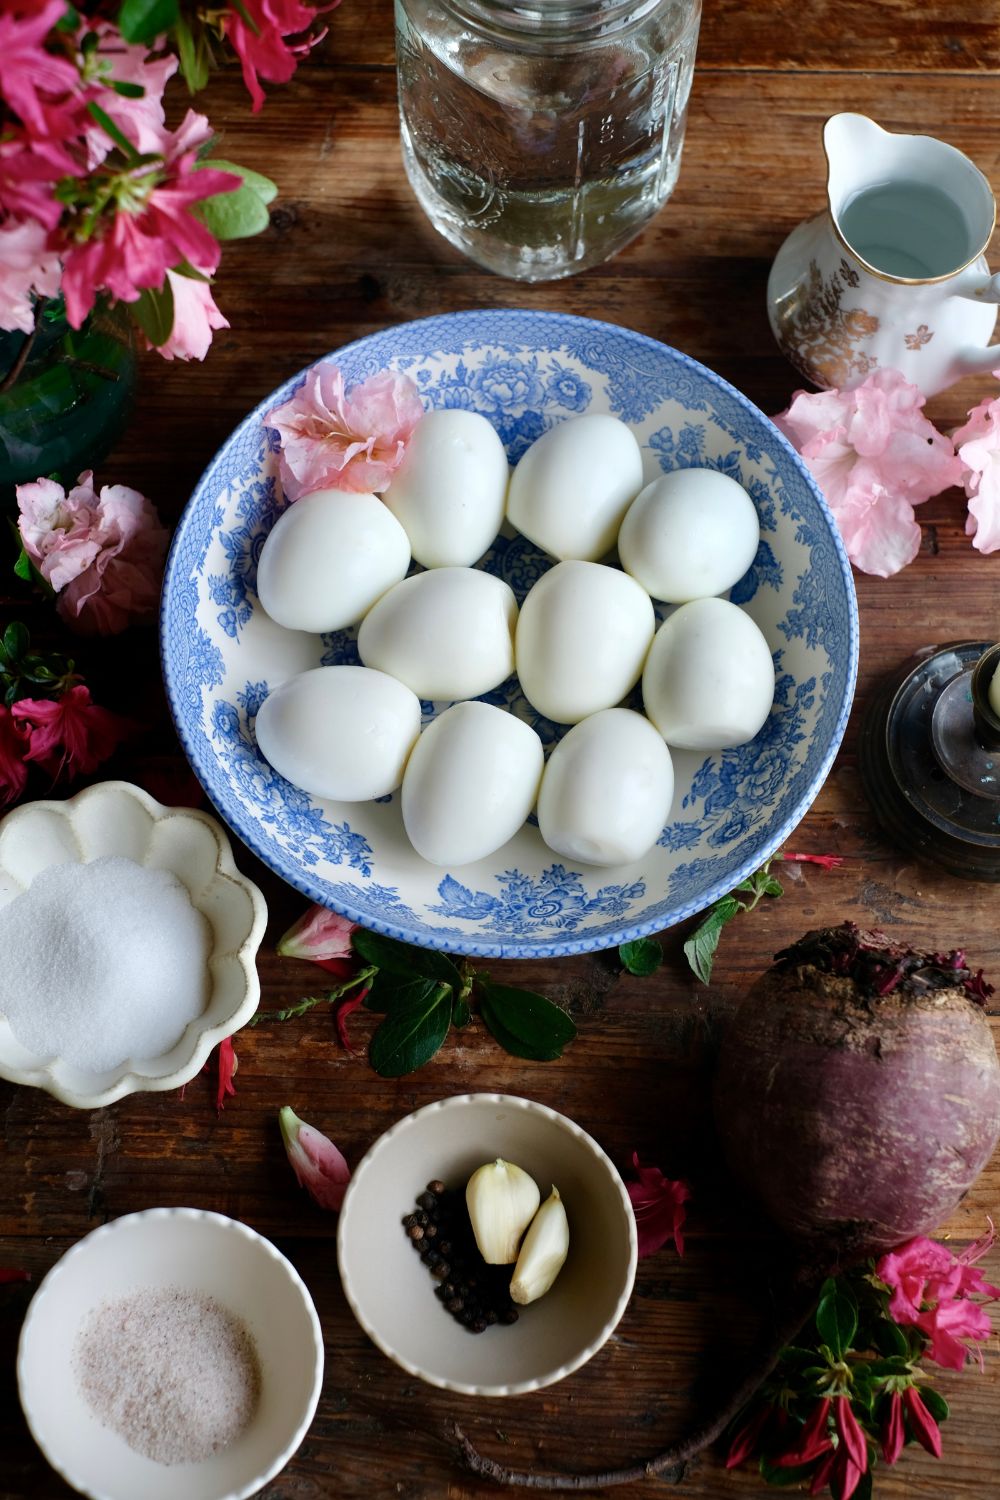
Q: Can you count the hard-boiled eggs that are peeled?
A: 10